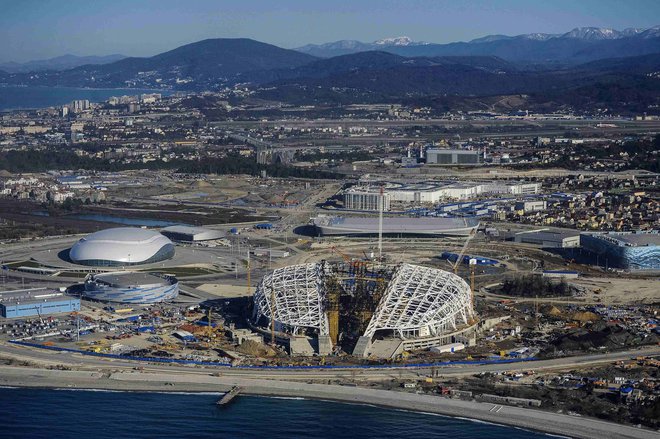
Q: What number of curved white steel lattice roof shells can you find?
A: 2